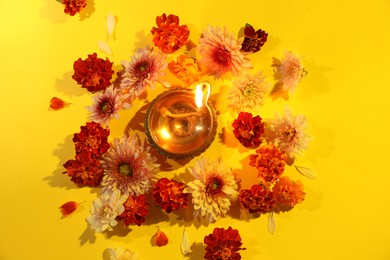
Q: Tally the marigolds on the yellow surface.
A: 14